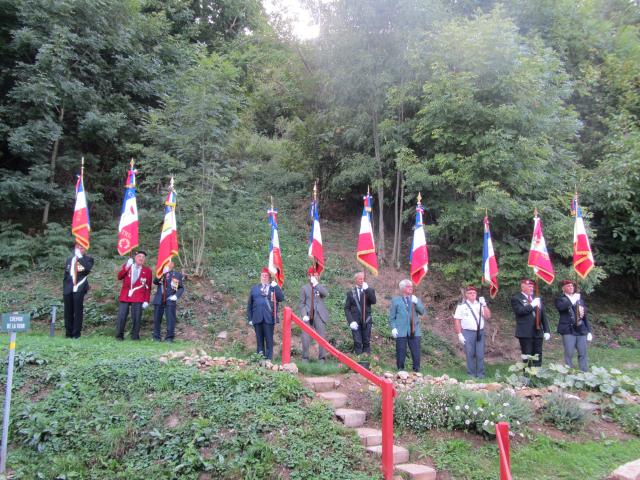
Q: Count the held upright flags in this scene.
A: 10